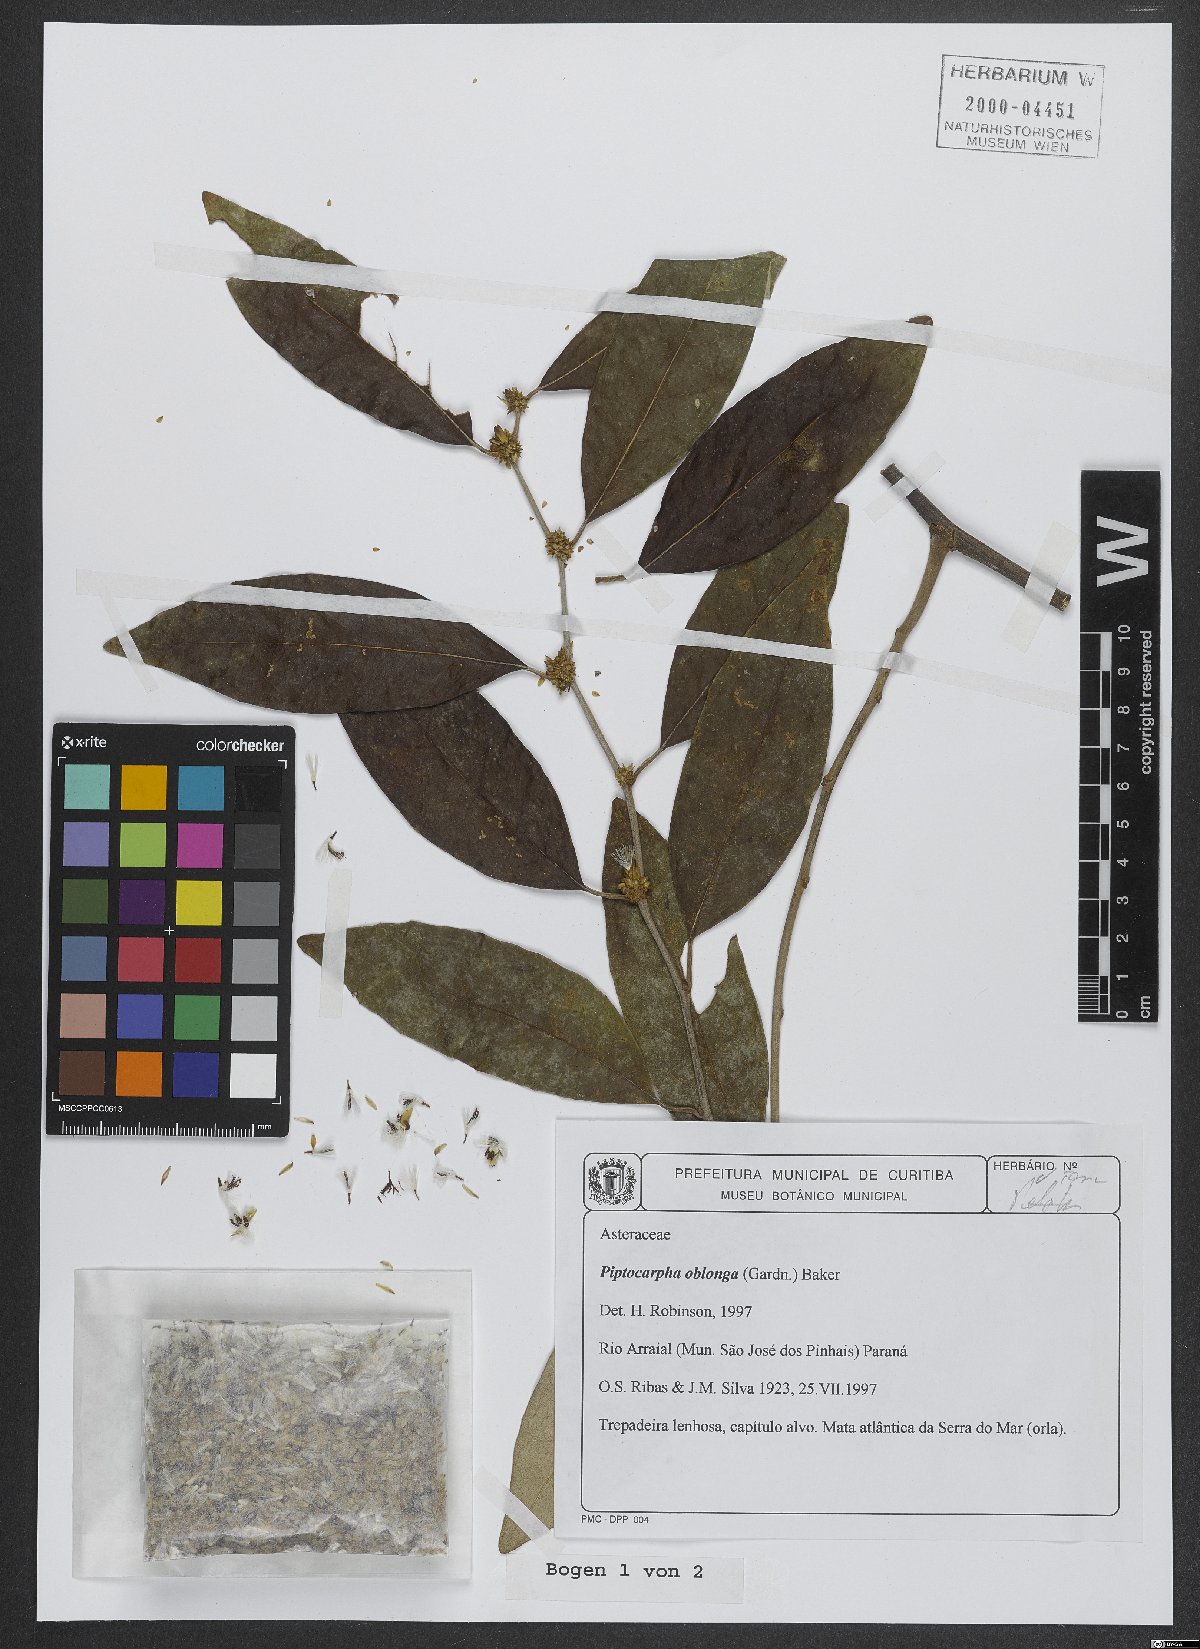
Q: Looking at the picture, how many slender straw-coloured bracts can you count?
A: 9